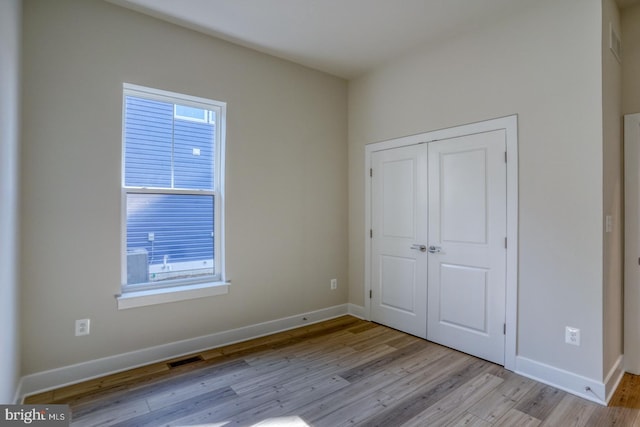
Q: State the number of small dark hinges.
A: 6